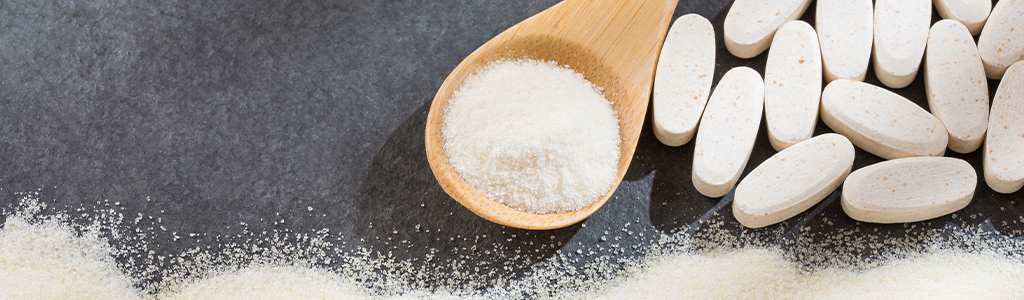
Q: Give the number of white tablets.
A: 13